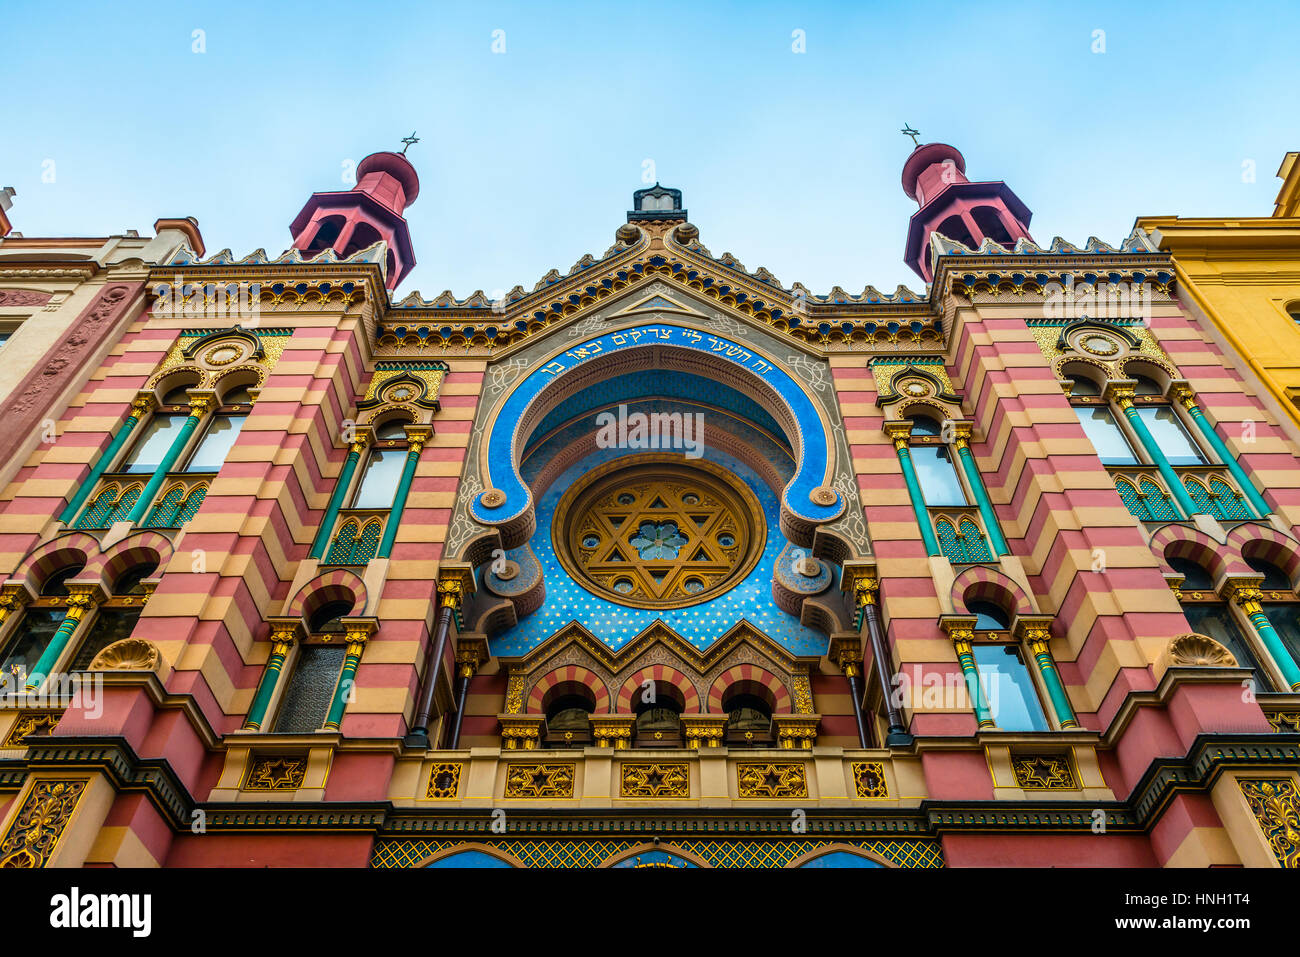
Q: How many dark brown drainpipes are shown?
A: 4